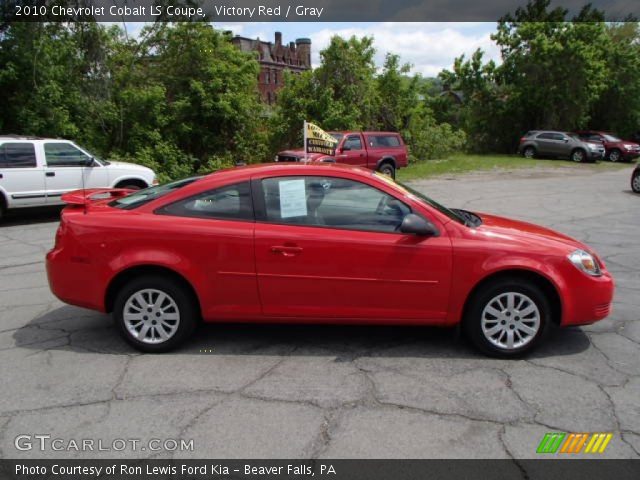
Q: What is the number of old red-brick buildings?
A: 1